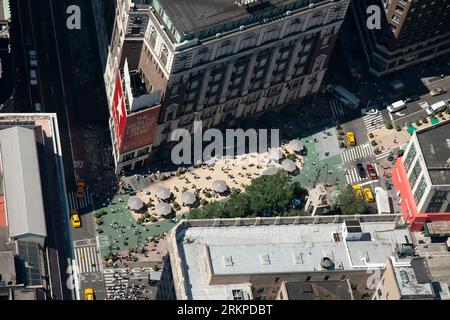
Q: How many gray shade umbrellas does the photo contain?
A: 8